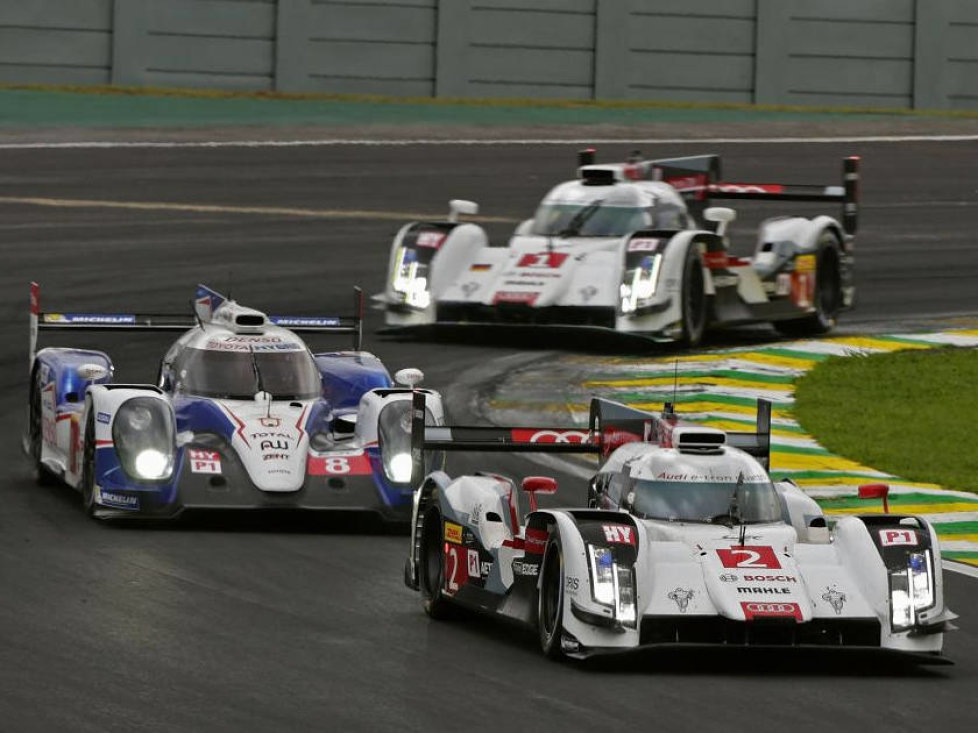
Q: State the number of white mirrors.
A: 4